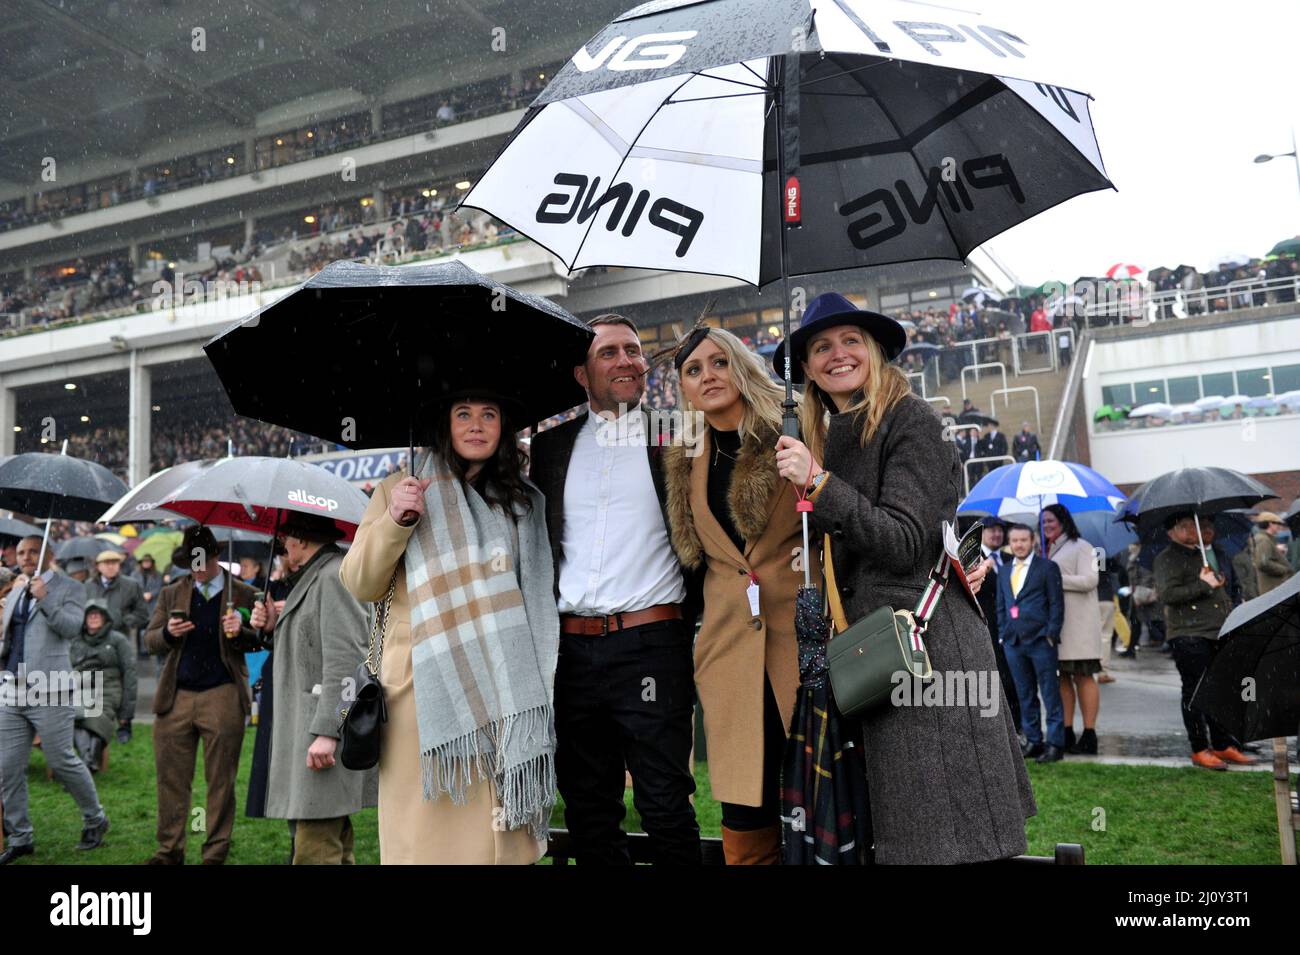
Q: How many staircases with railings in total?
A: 1